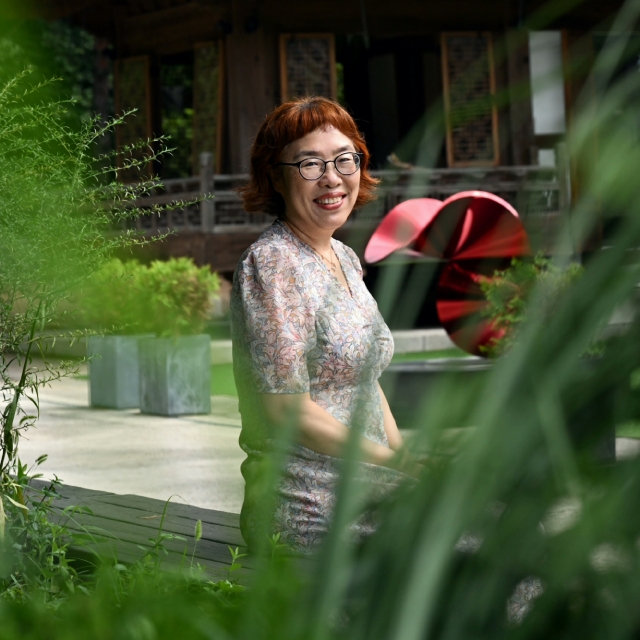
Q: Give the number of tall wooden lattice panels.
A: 4